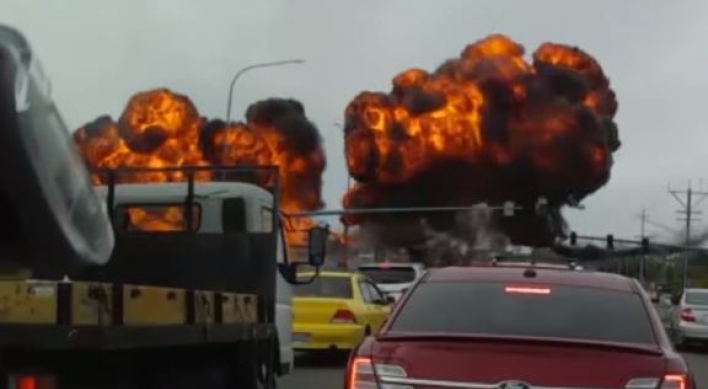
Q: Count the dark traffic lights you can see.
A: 3